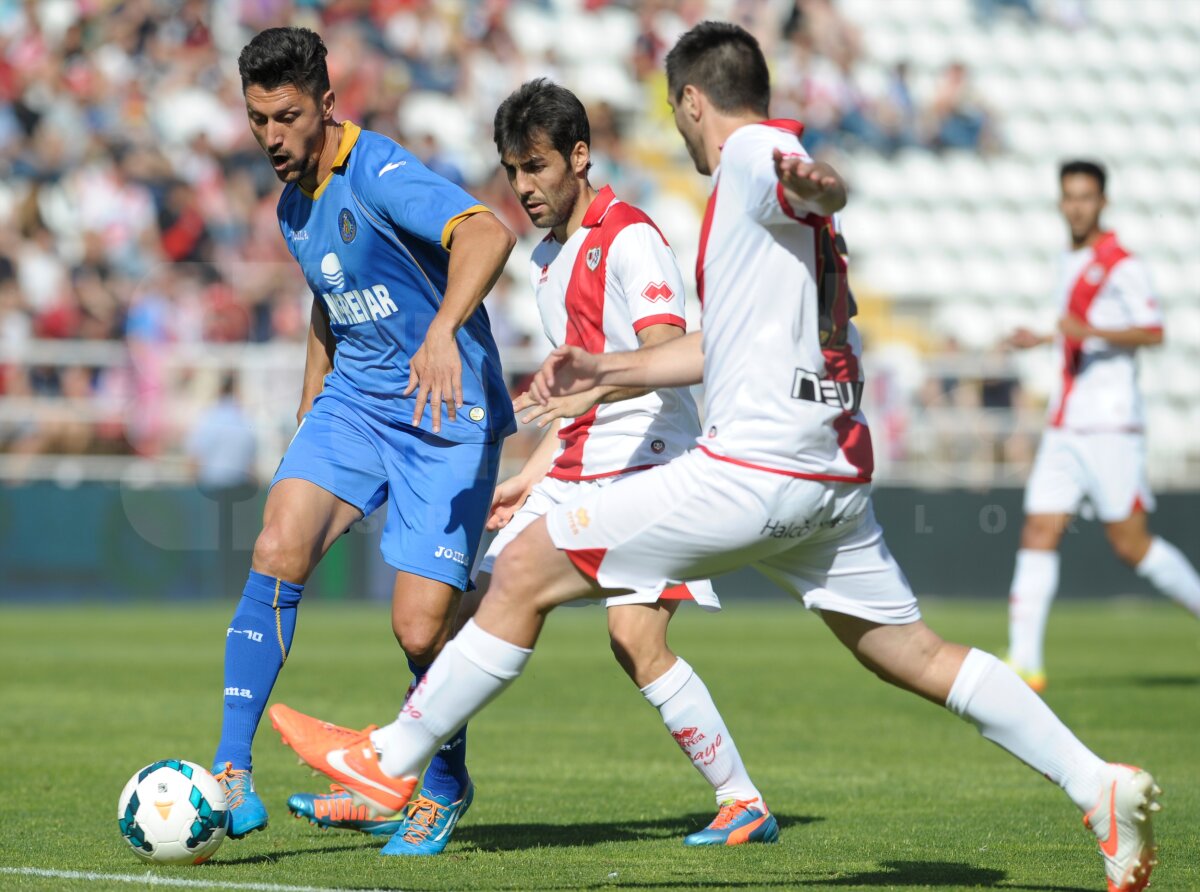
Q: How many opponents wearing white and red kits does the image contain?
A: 3